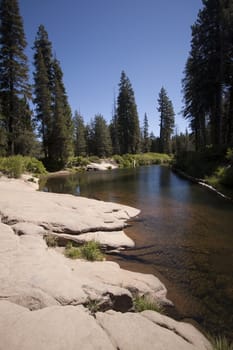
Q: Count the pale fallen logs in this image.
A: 1